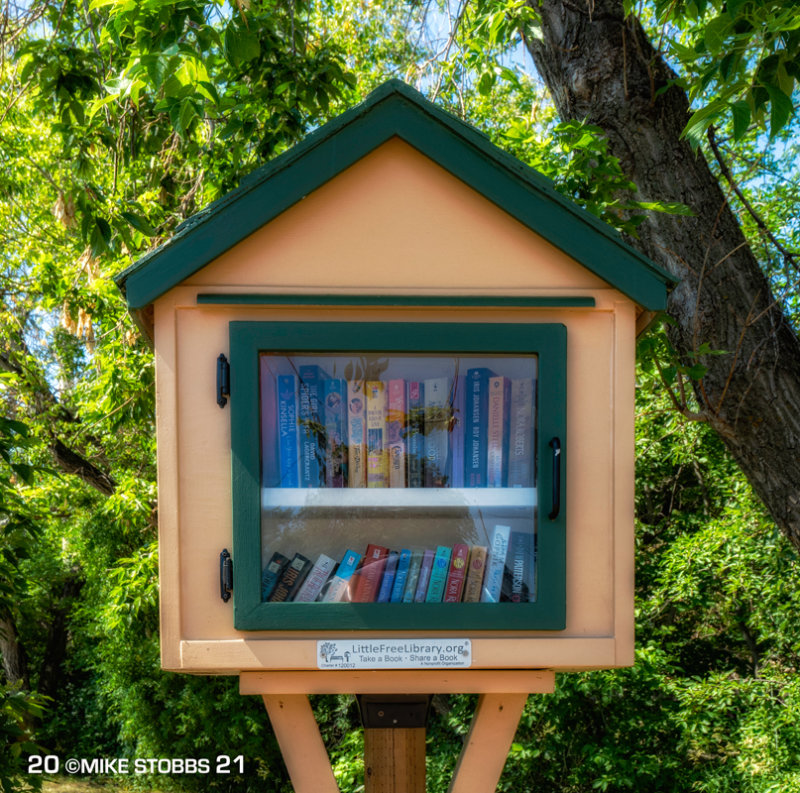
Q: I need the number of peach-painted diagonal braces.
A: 2